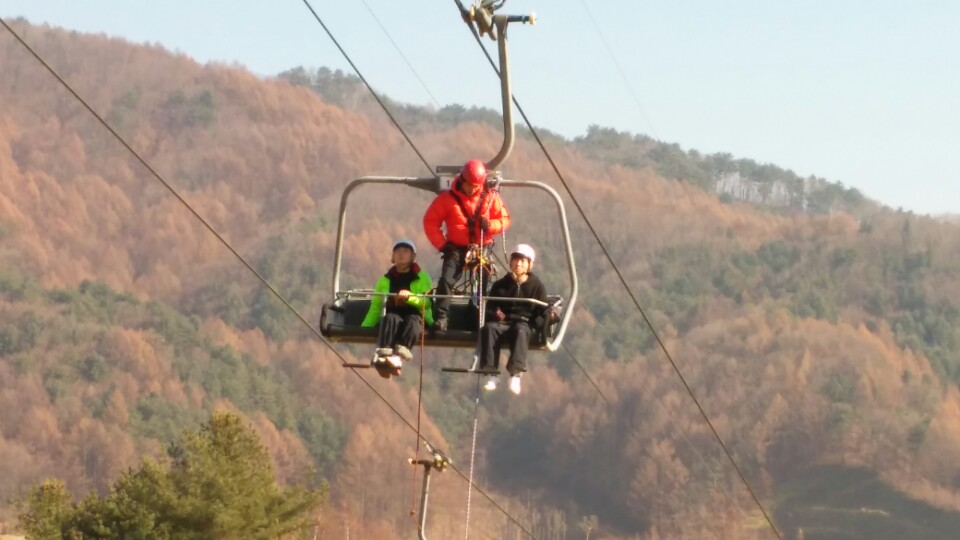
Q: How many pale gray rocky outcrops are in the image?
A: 1